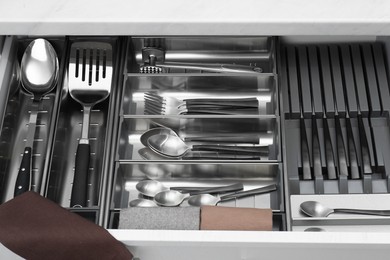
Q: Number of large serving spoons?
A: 1